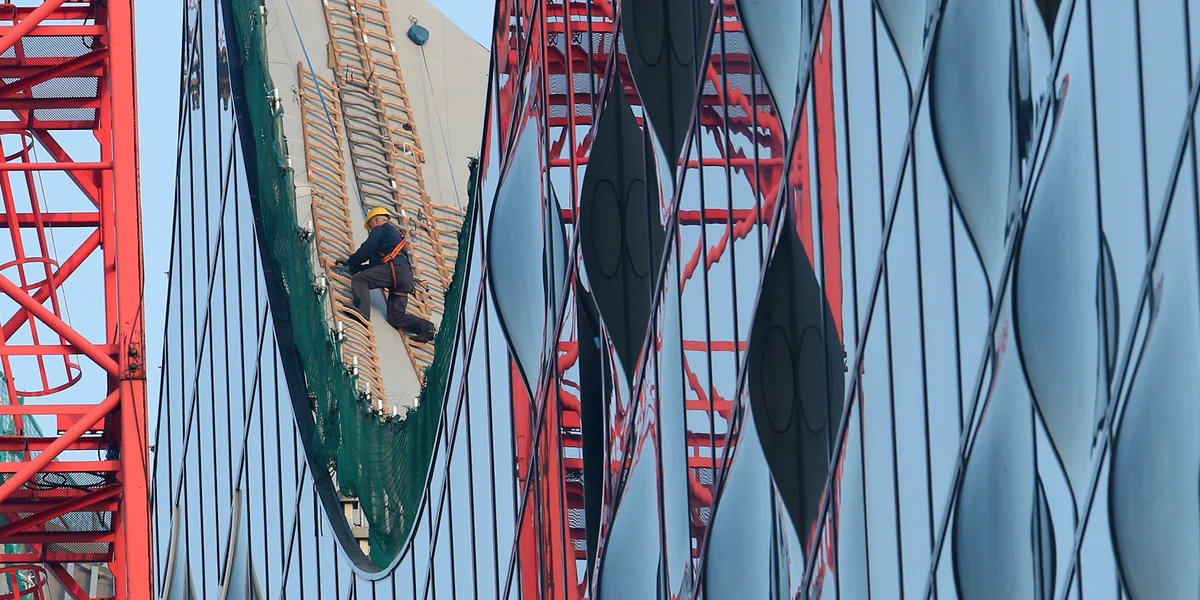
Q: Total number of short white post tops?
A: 11